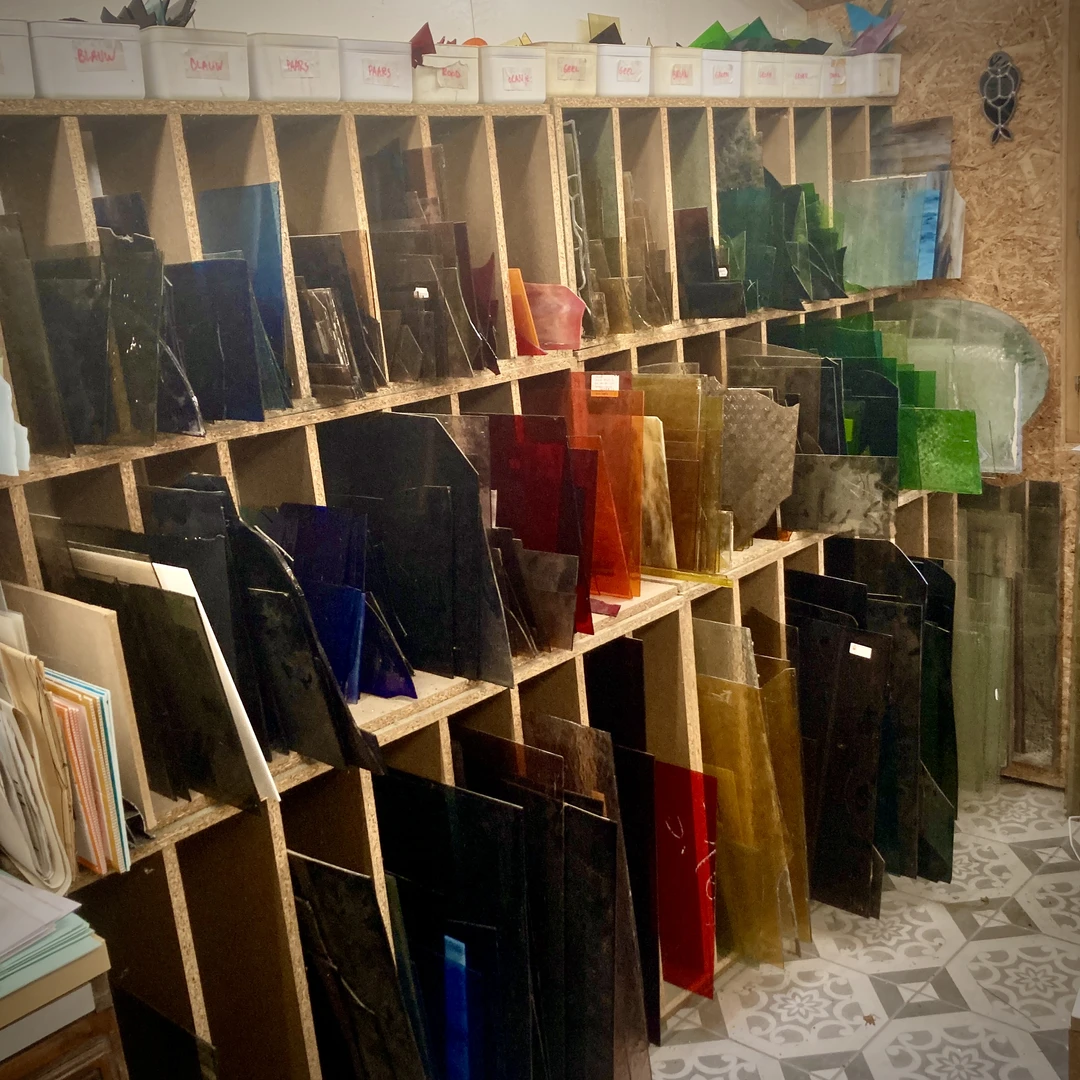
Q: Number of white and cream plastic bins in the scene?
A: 15